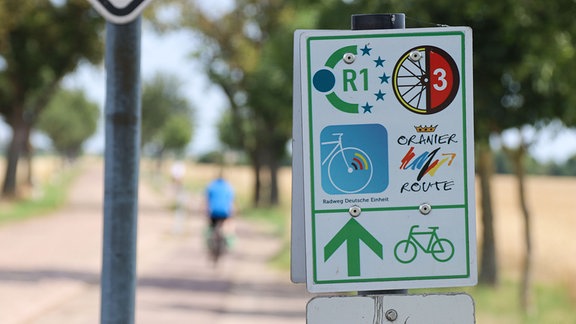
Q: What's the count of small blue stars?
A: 5